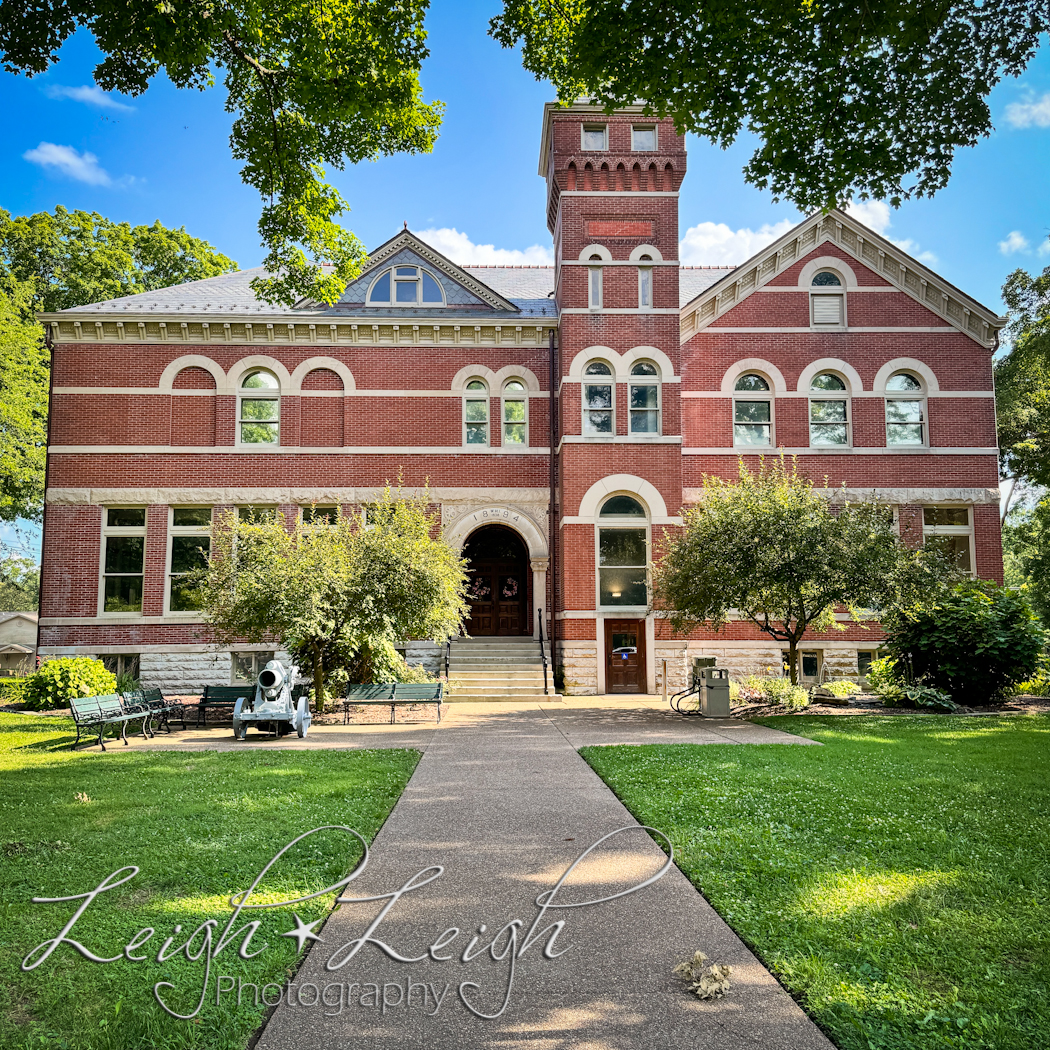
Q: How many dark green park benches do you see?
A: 4